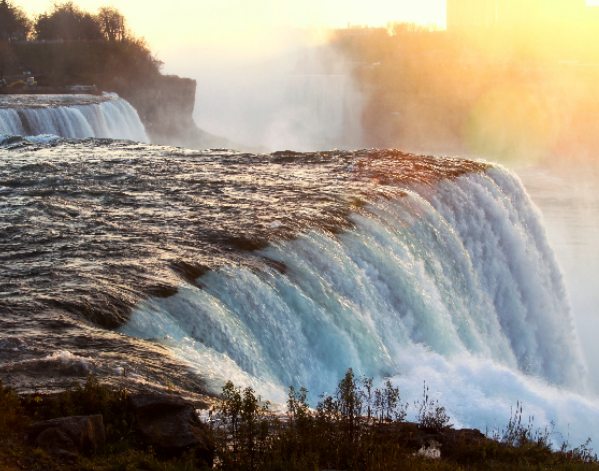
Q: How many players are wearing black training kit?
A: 0